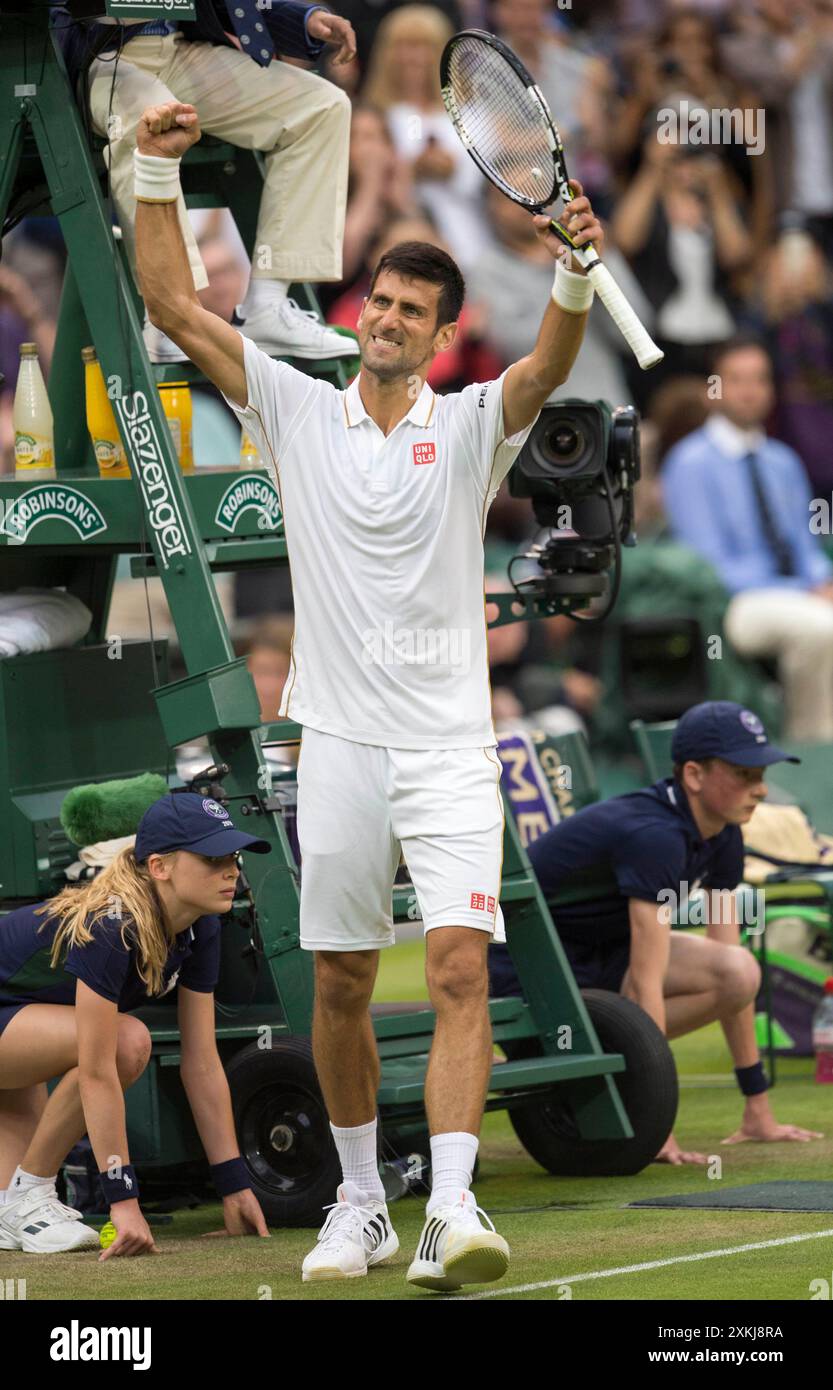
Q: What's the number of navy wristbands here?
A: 3